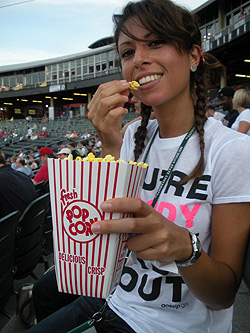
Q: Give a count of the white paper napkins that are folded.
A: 1